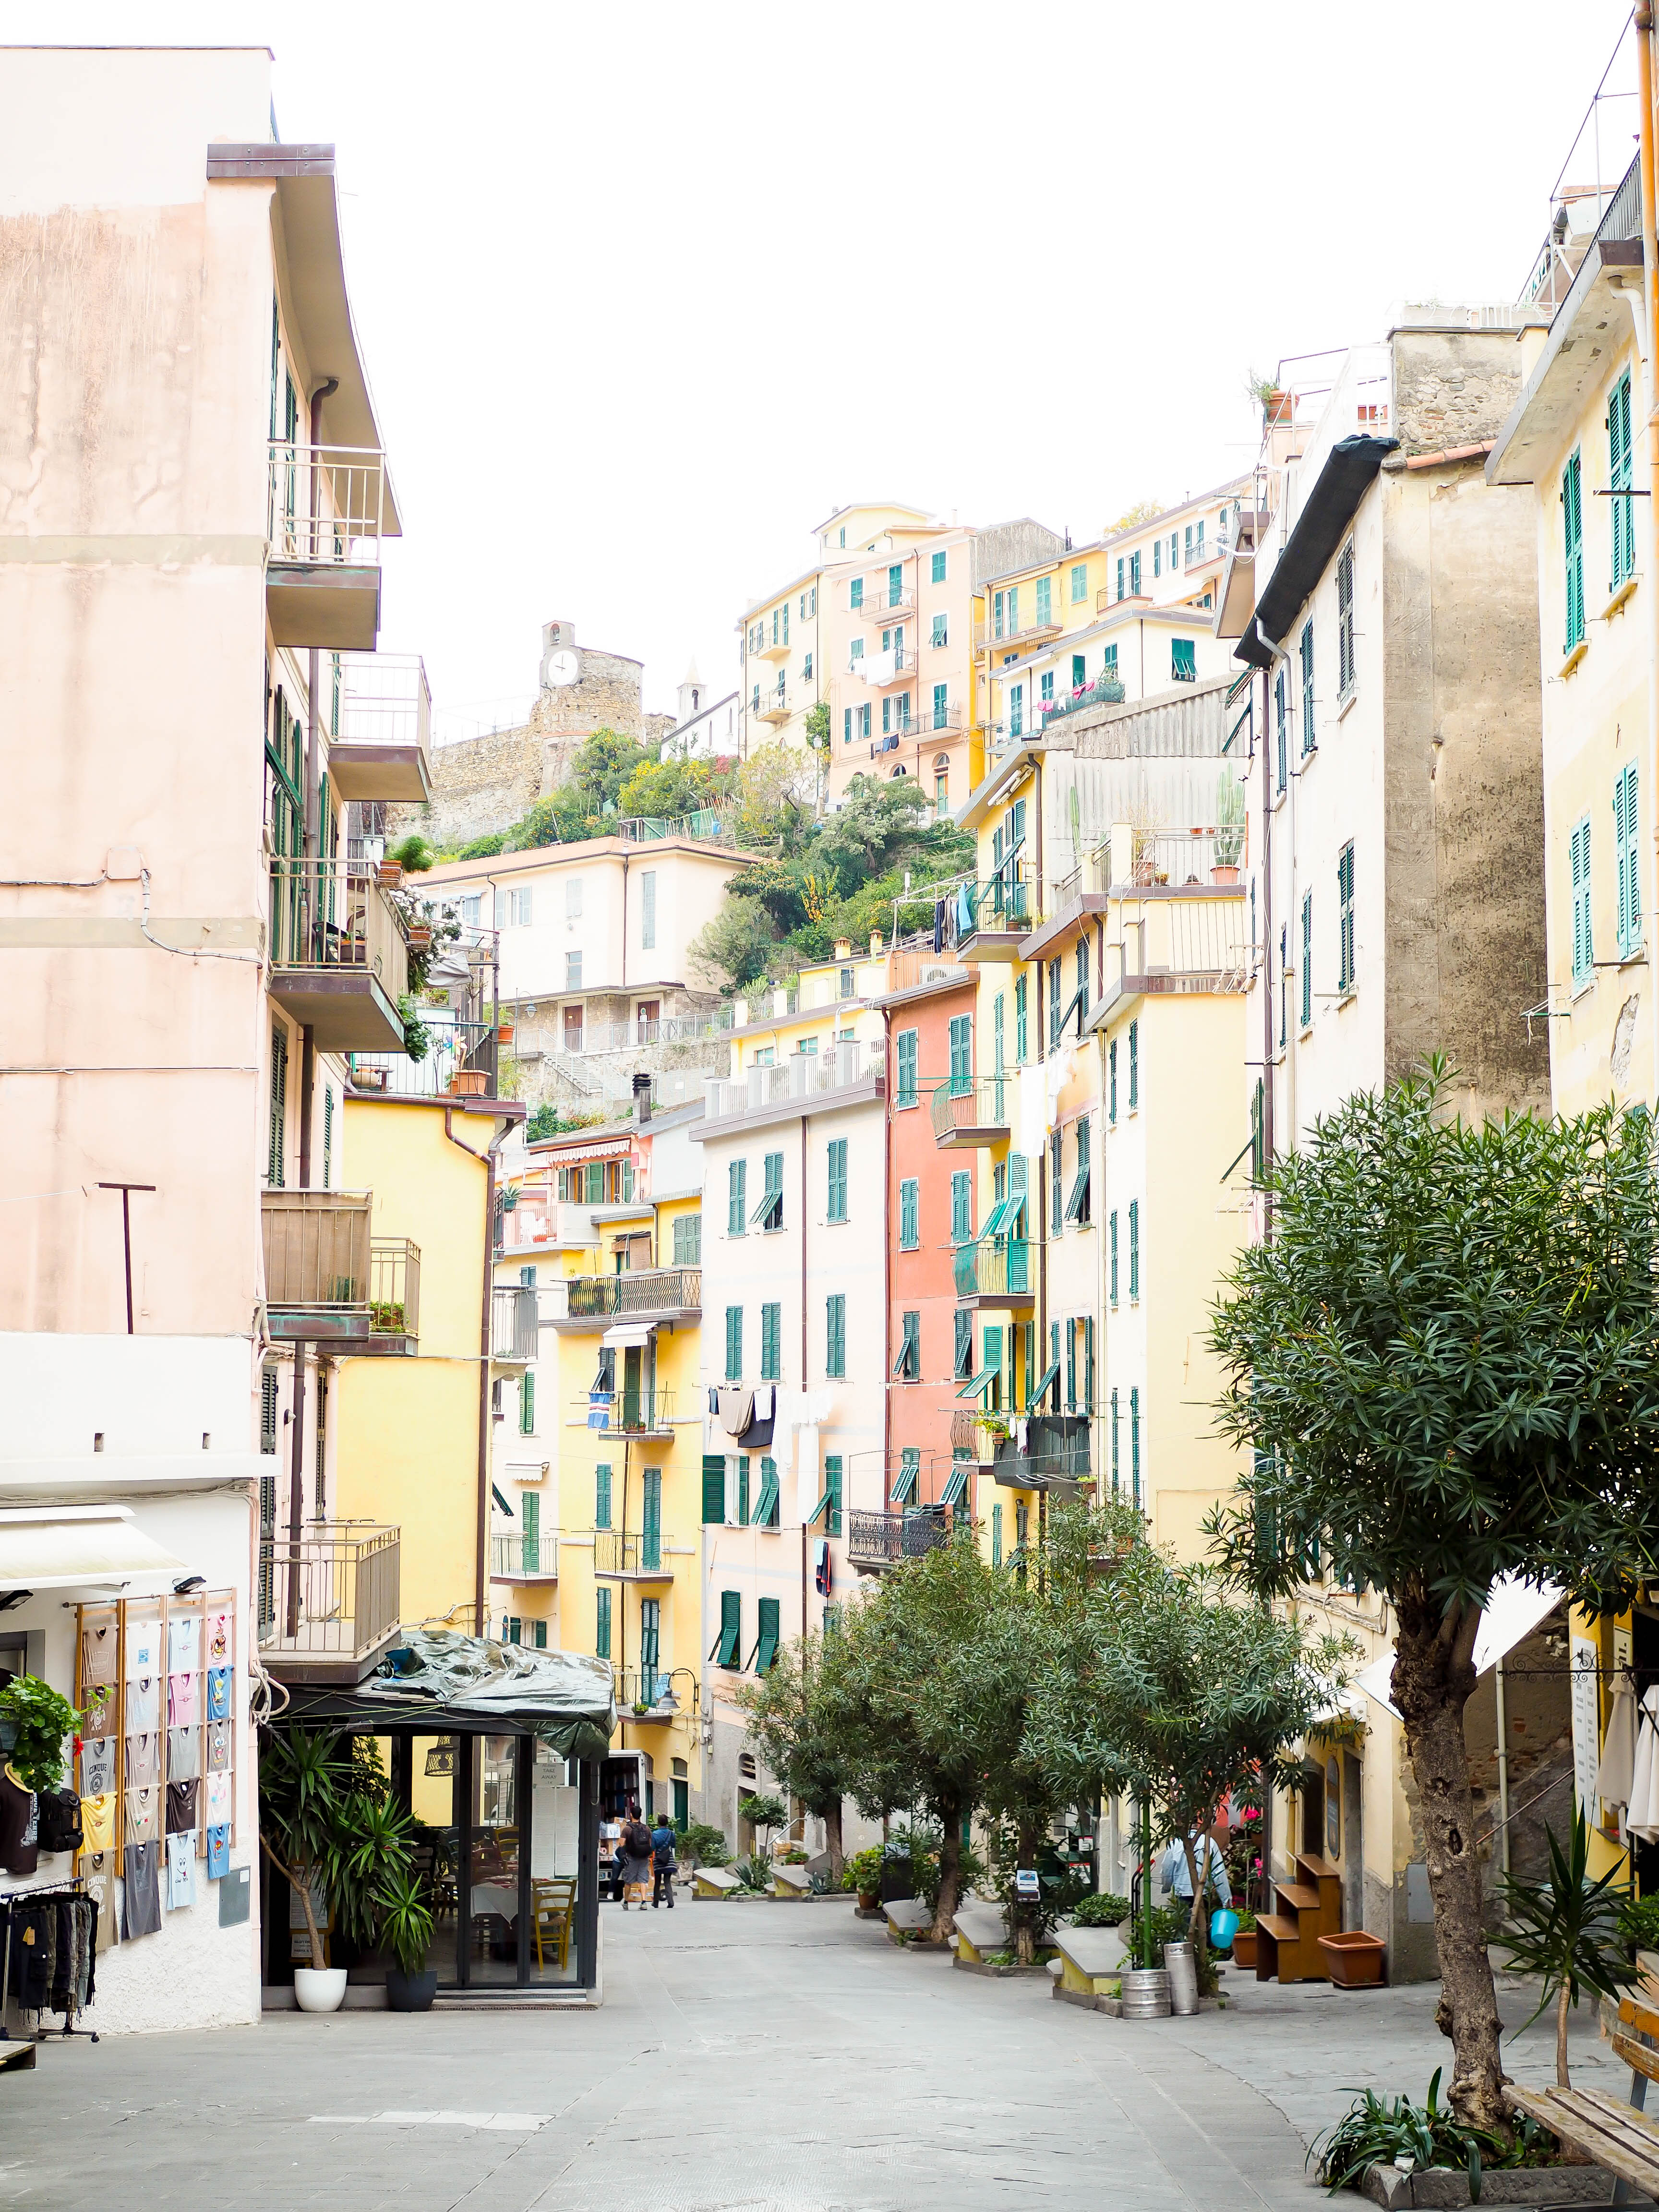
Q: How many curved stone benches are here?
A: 5